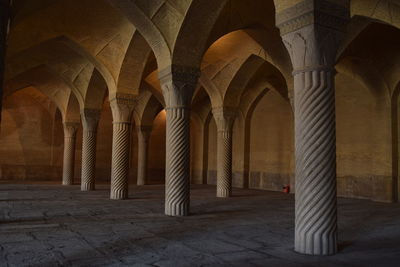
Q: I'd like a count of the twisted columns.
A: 7